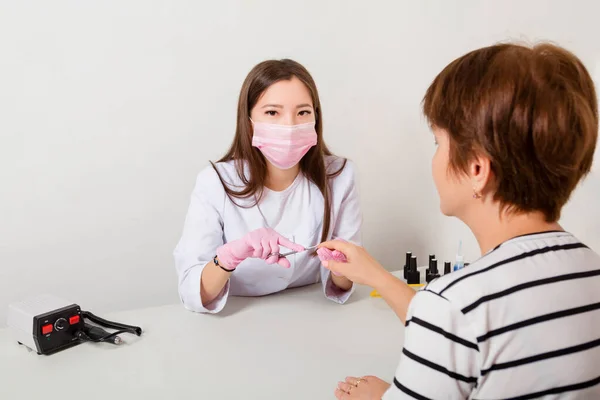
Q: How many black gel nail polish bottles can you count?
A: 5